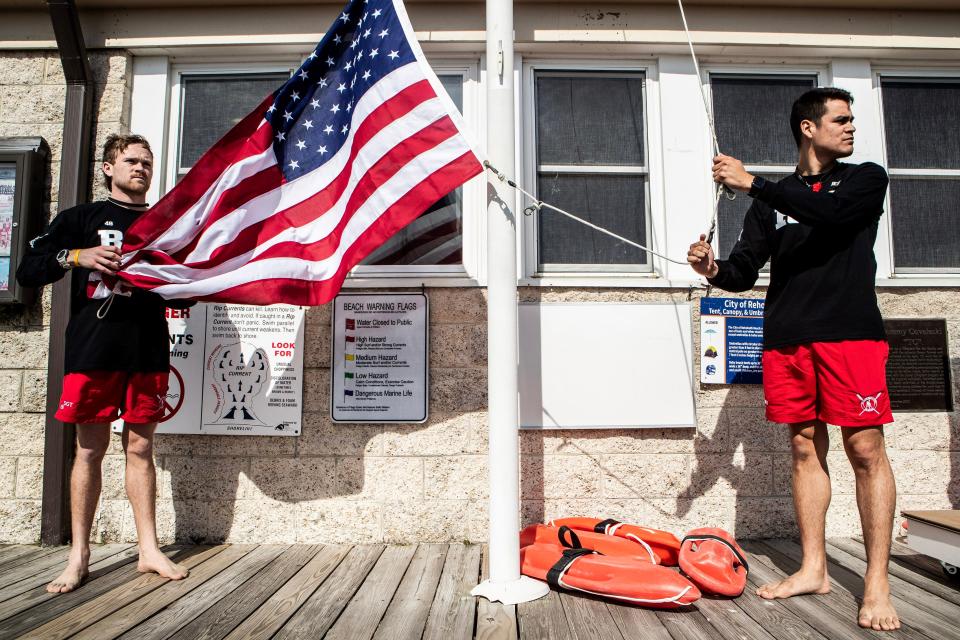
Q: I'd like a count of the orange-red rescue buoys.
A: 4